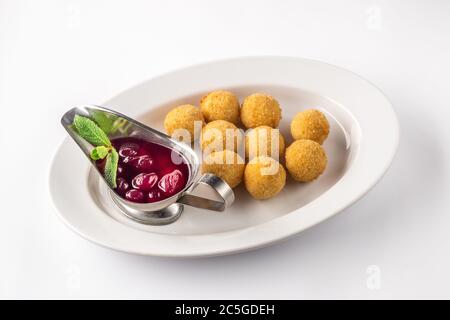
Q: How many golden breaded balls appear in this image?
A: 9